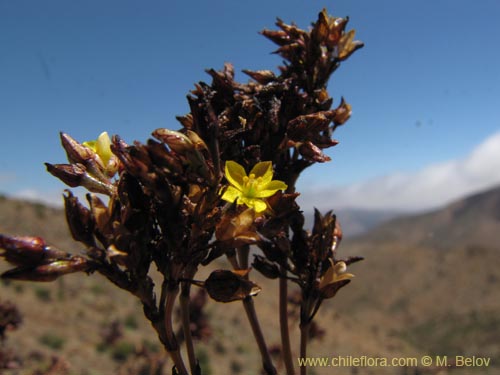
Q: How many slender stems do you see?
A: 5